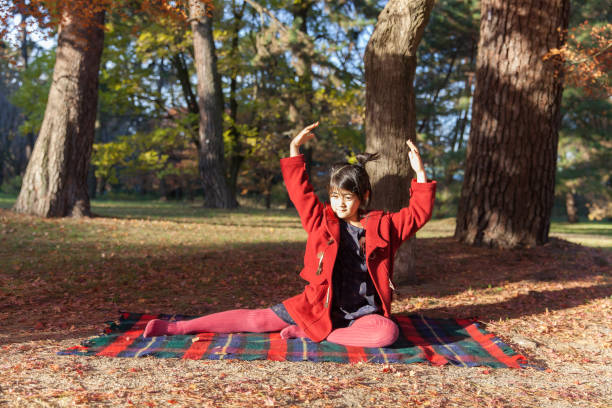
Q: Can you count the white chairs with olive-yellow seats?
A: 0